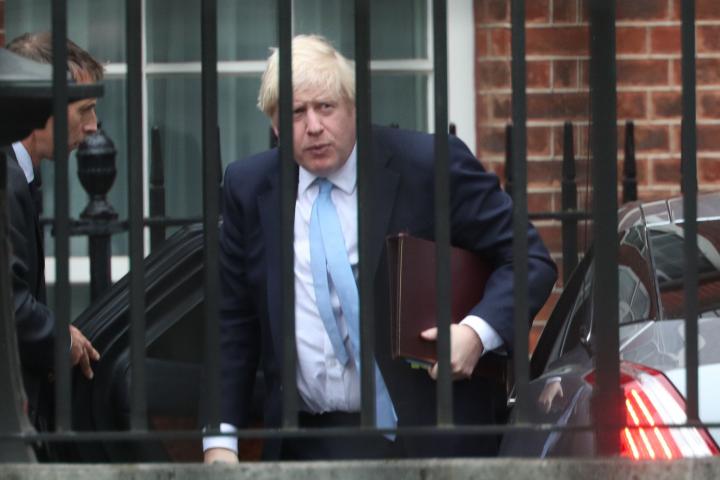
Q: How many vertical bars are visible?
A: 9